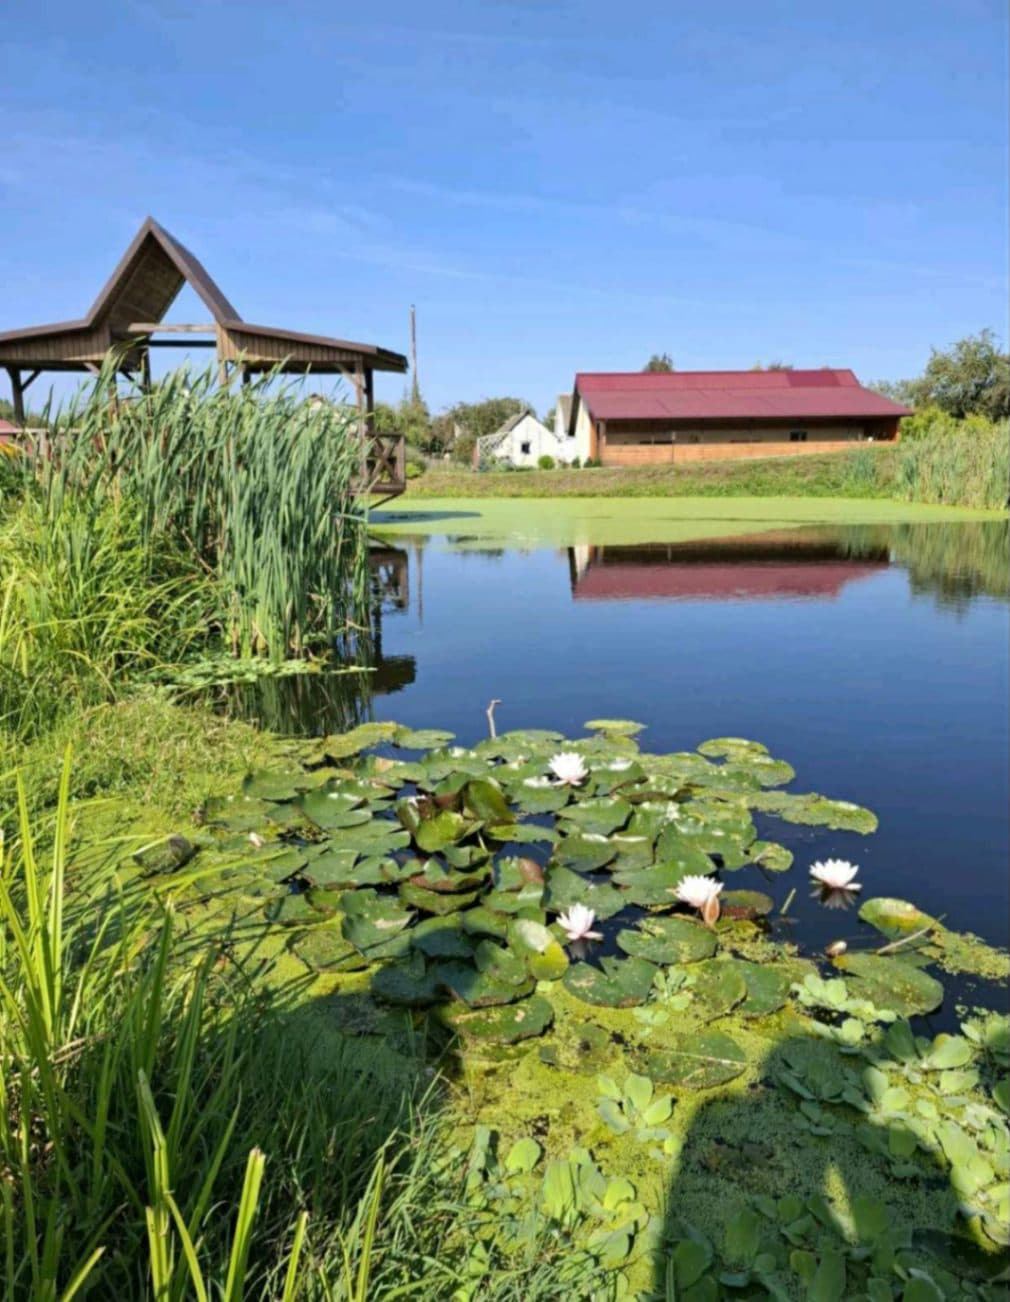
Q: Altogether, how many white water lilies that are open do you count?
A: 4